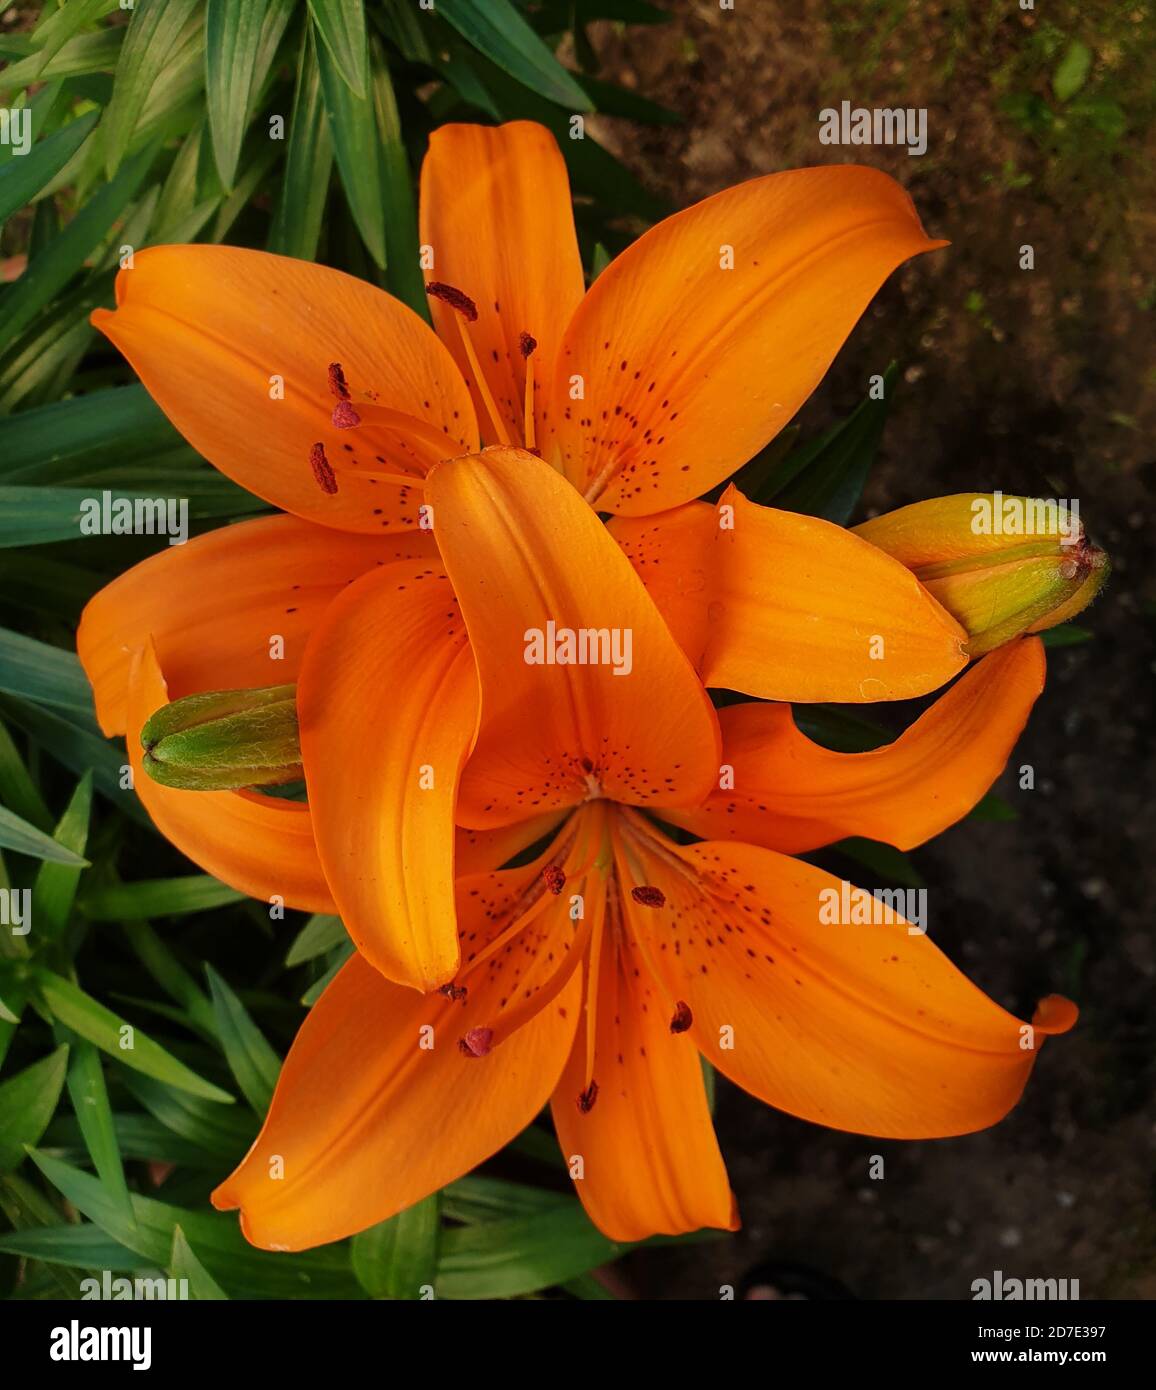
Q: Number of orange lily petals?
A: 12